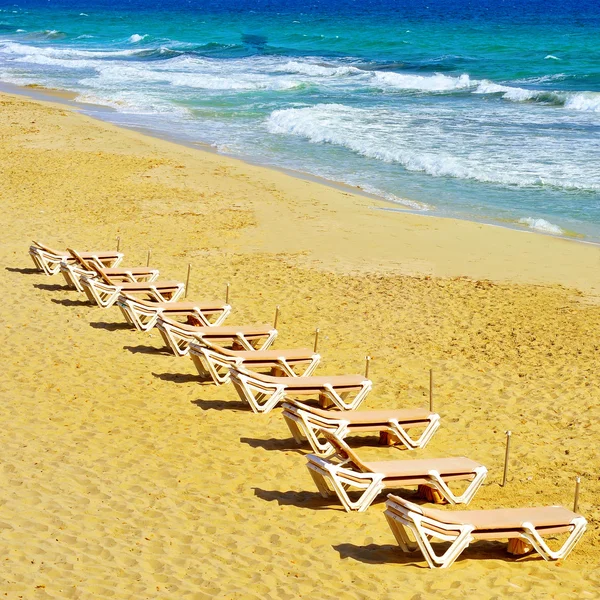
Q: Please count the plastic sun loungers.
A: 10